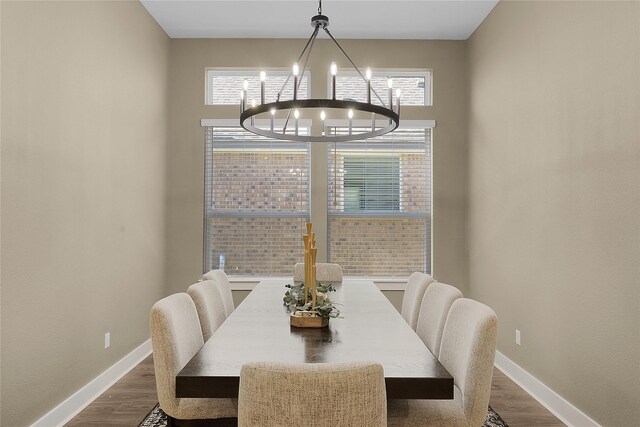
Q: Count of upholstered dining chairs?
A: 8